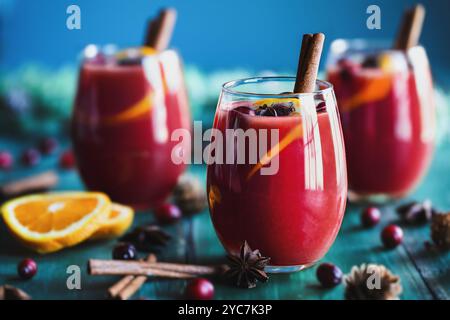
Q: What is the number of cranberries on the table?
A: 11